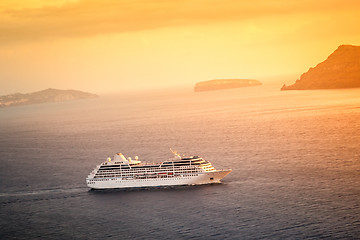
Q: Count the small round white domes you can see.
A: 3